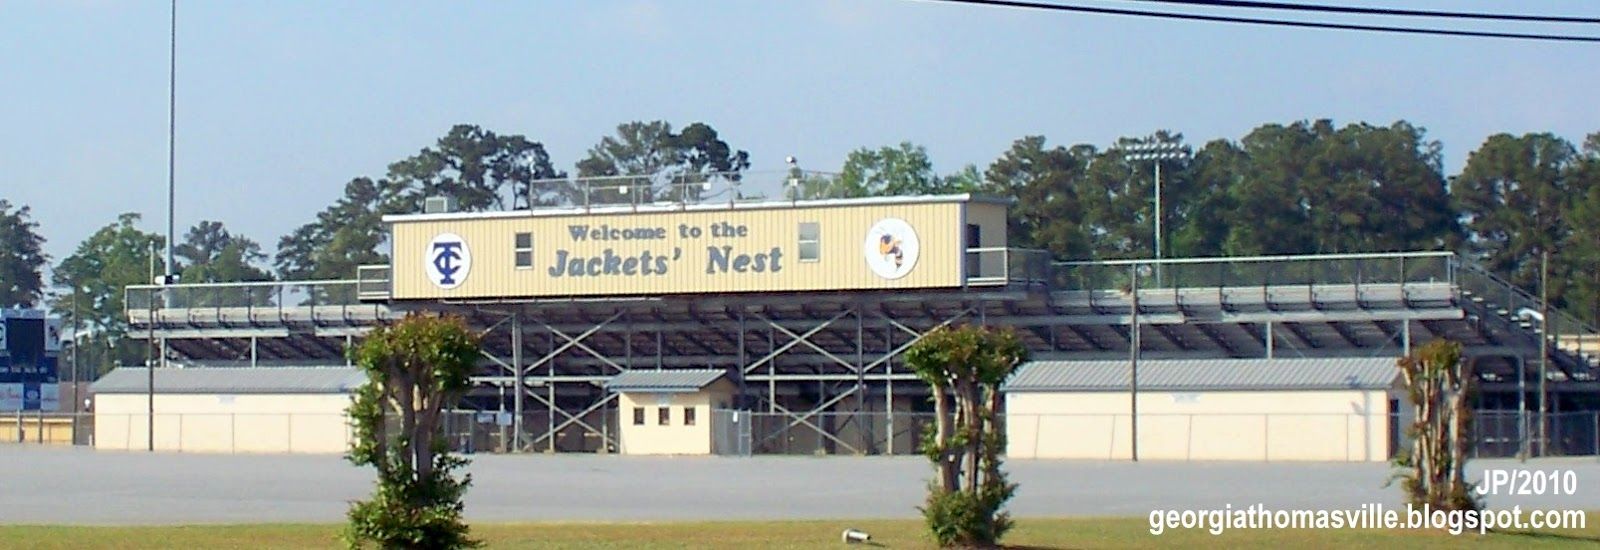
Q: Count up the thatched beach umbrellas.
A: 0